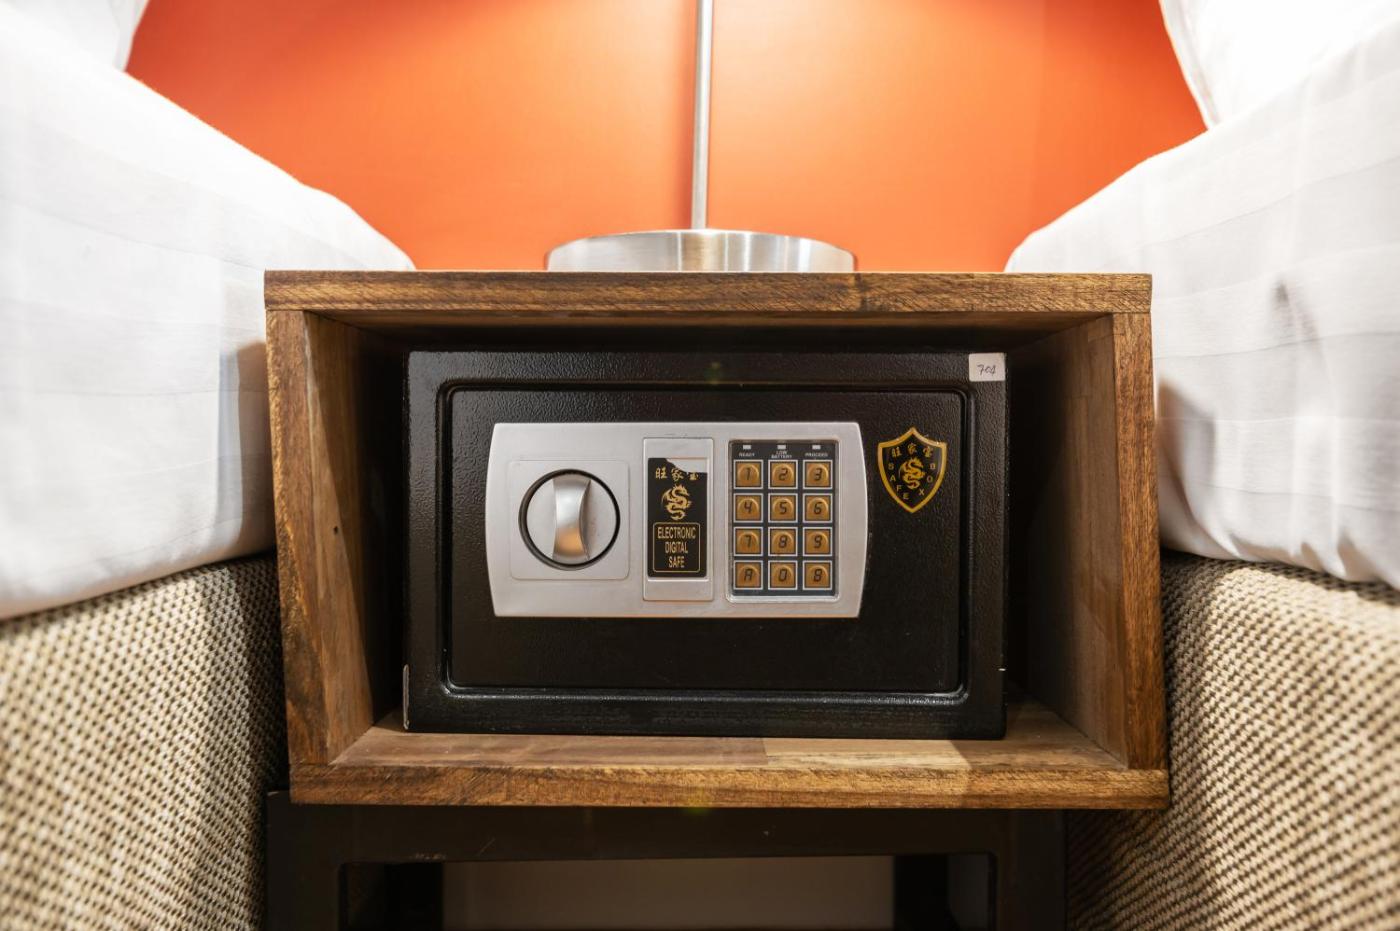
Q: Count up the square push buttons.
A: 12